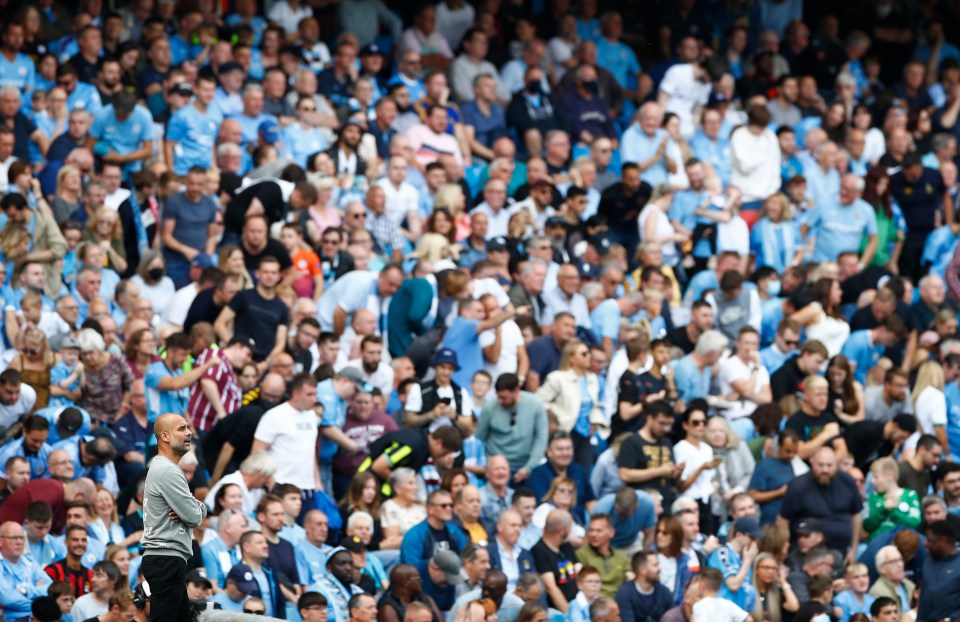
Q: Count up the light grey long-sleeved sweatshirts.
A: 1